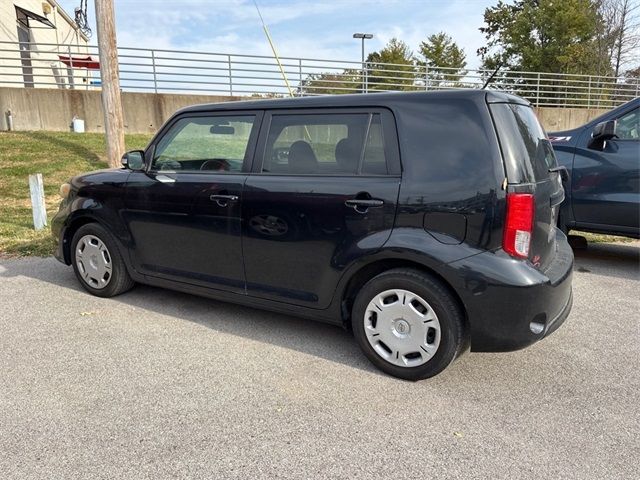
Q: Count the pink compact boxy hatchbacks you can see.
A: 0